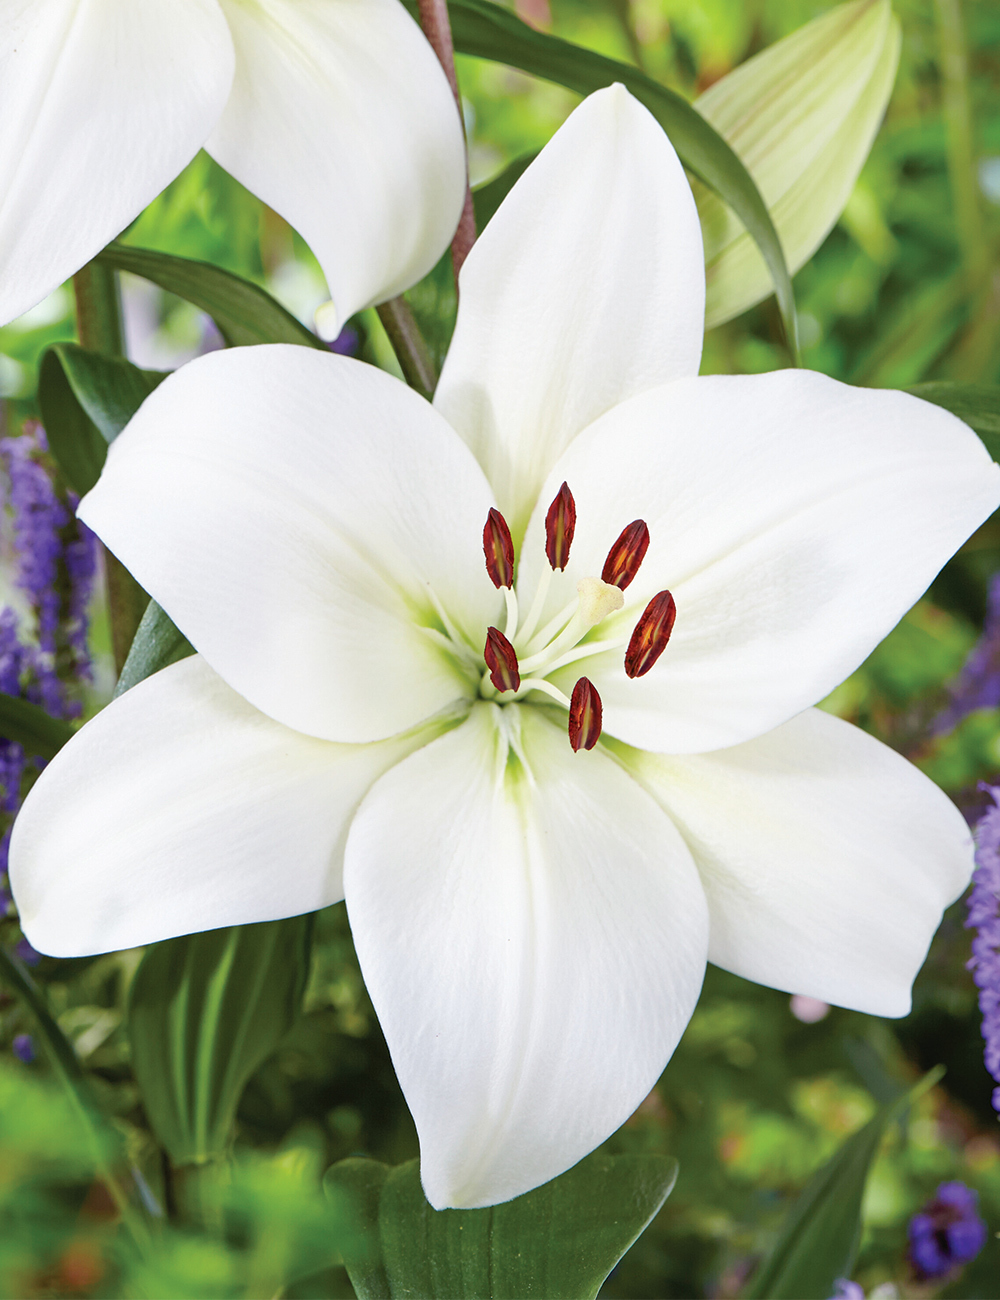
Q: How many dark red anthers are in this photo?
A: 6